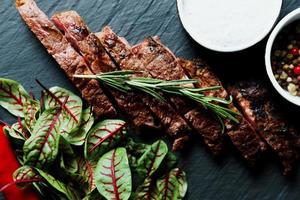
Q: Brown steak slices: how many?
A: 6